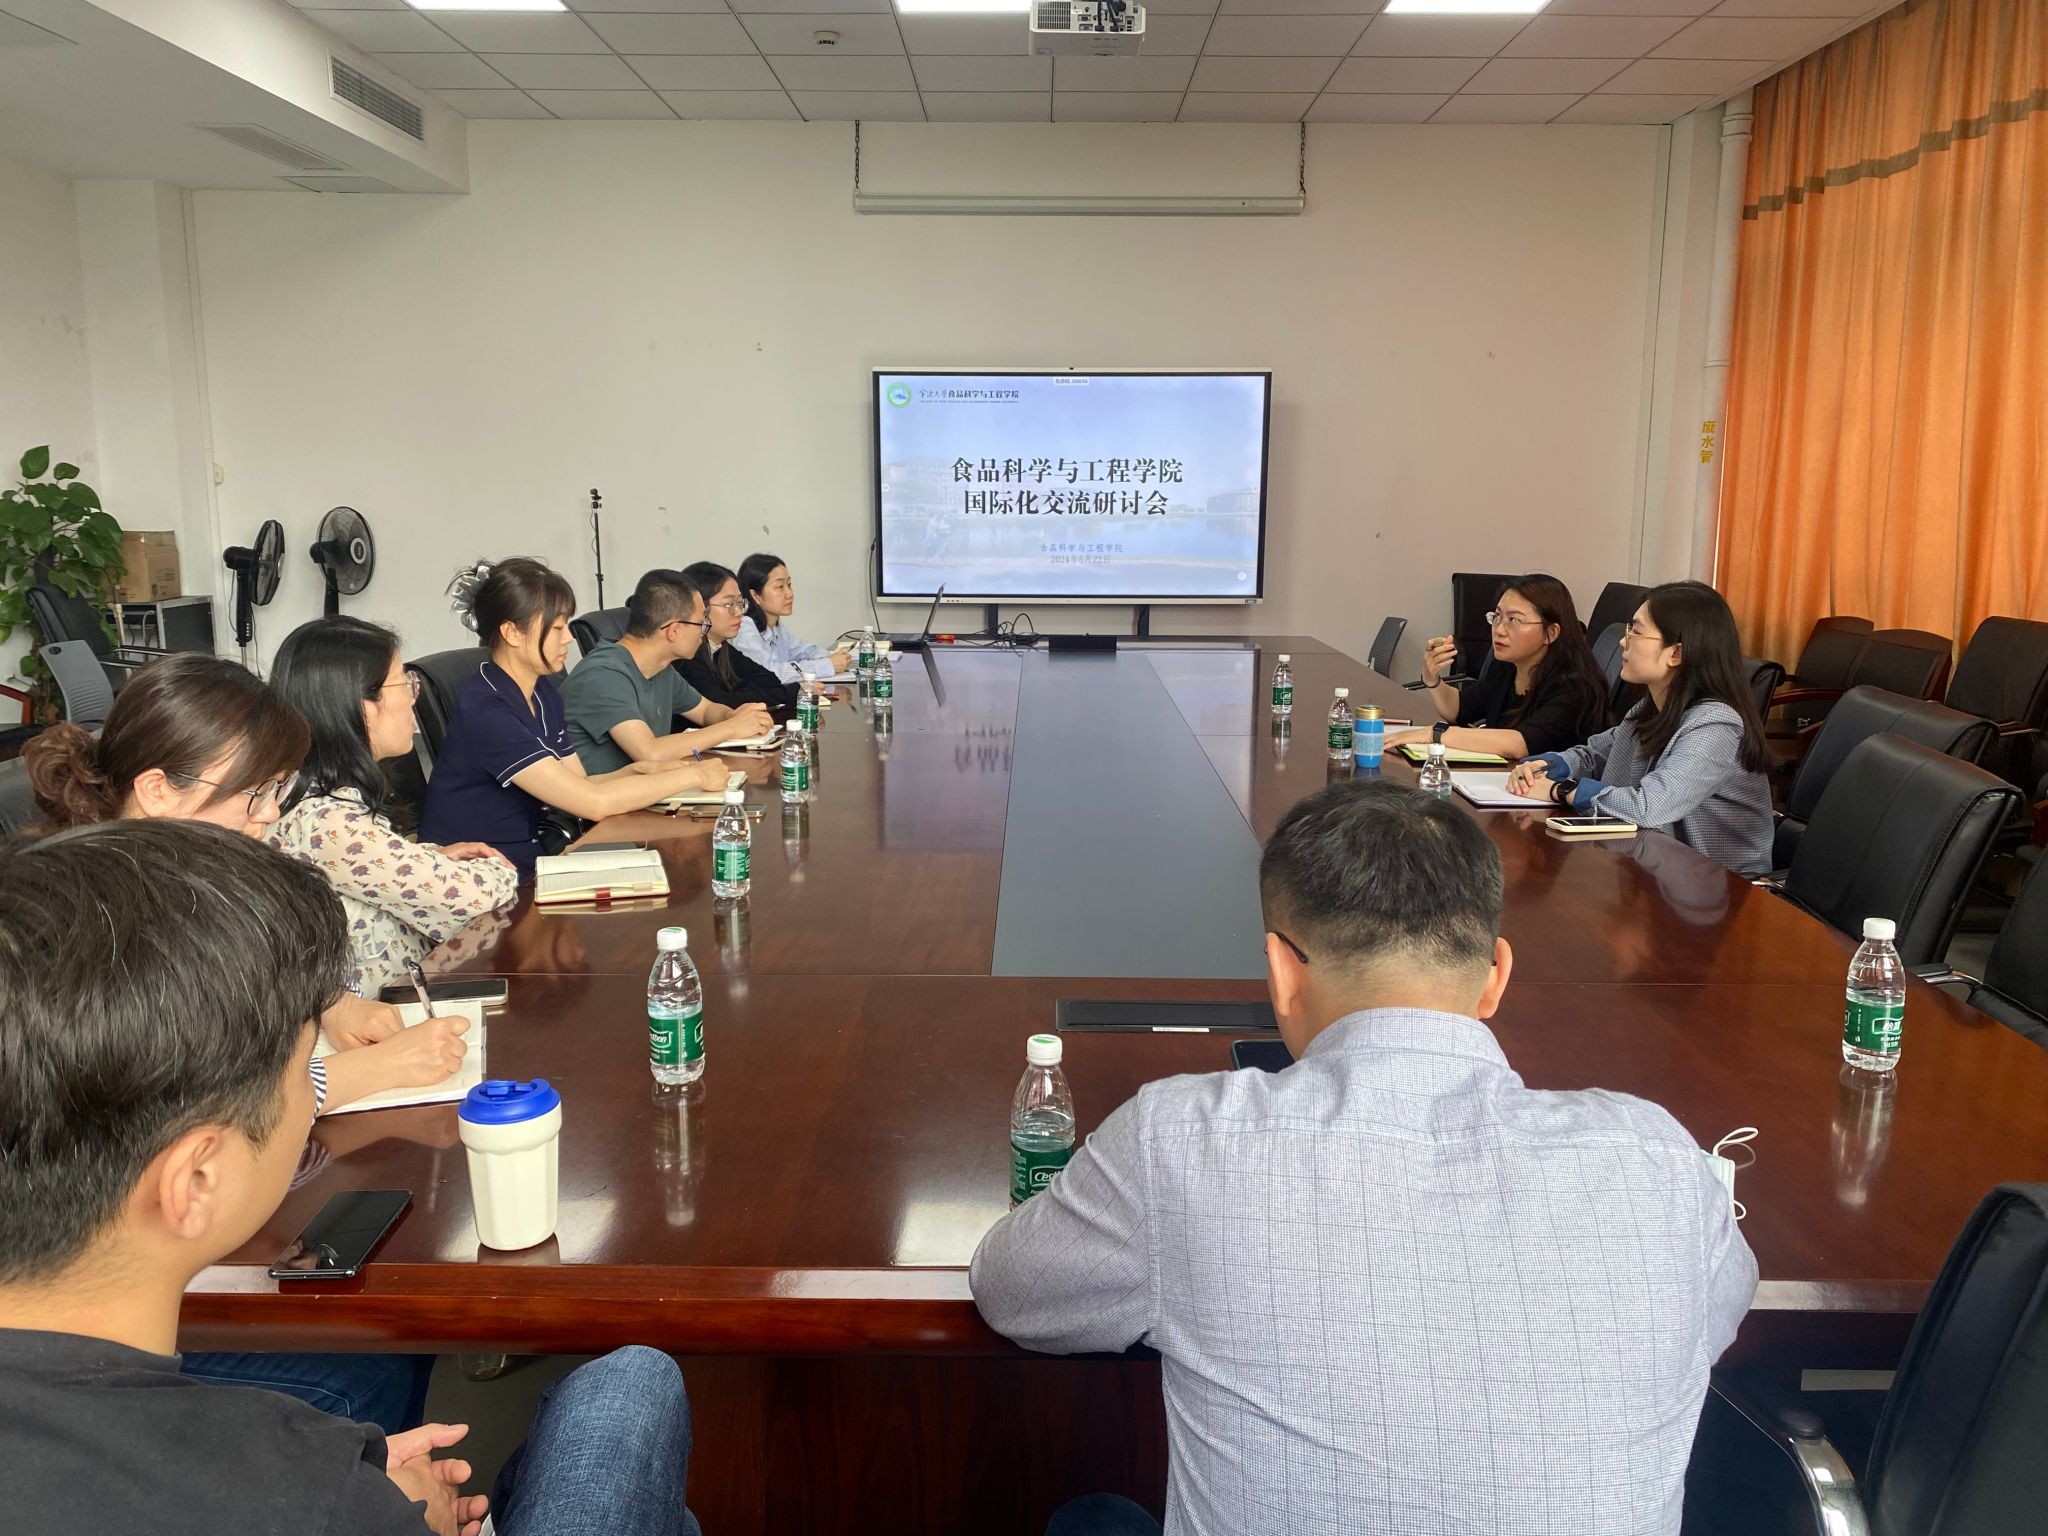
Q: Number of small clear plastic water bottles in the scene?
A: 11